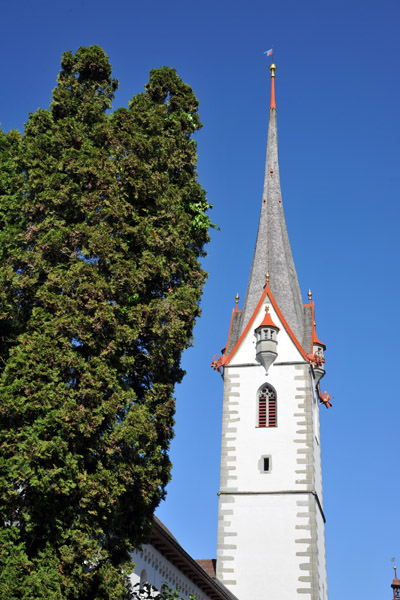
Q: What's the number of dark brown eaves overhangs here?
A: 1